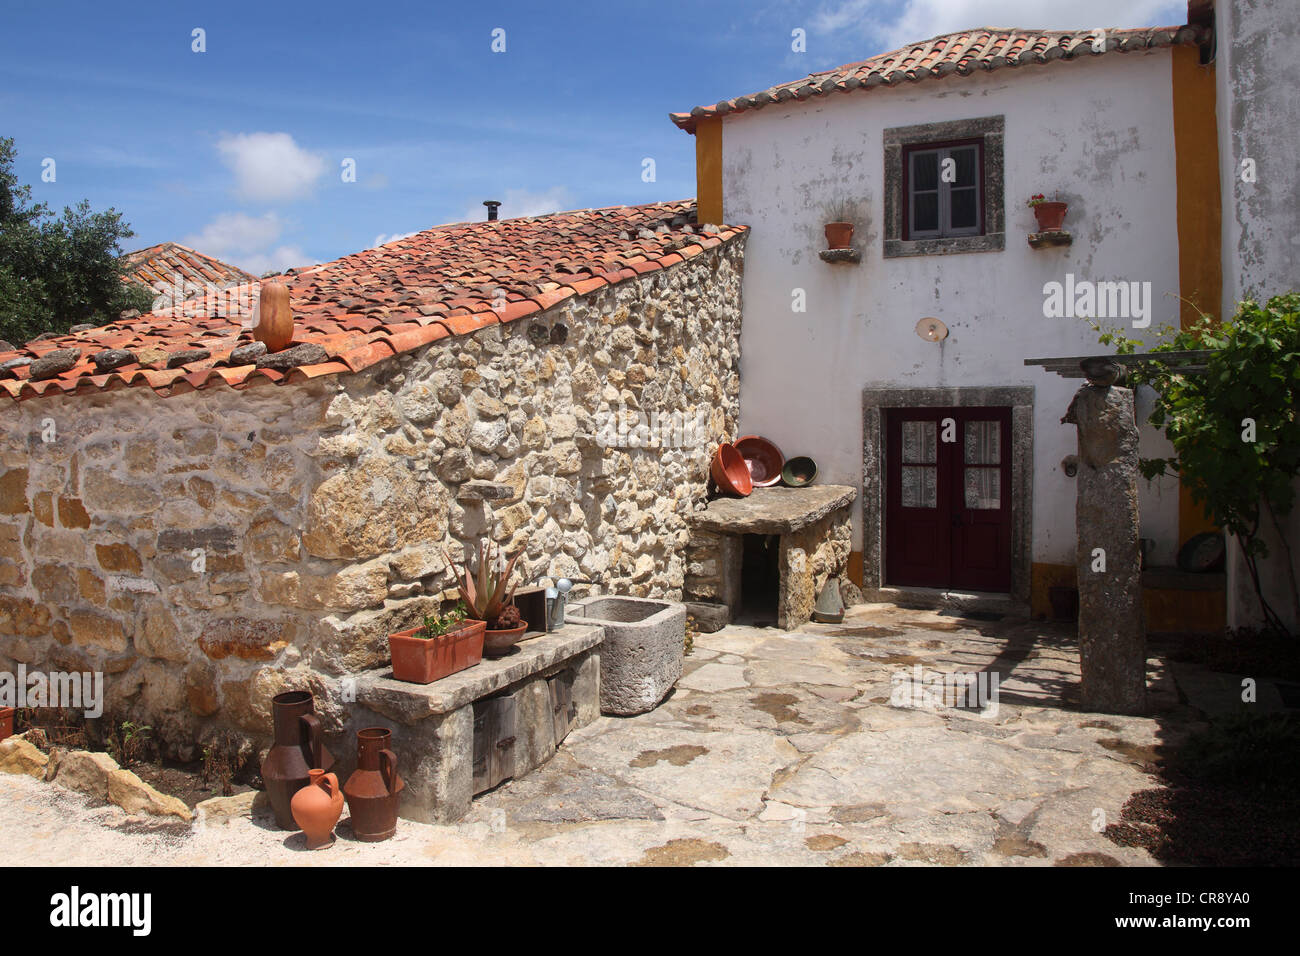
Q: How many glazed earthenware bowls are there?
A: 3